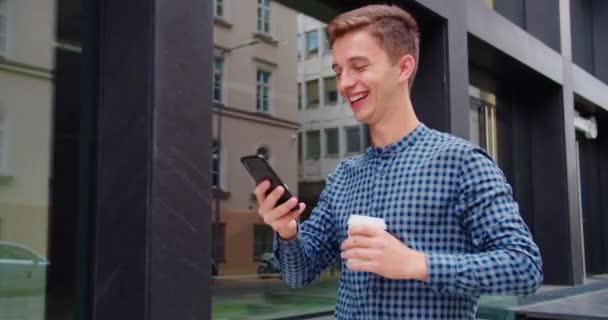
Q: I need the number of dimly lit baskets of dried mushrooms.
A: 0